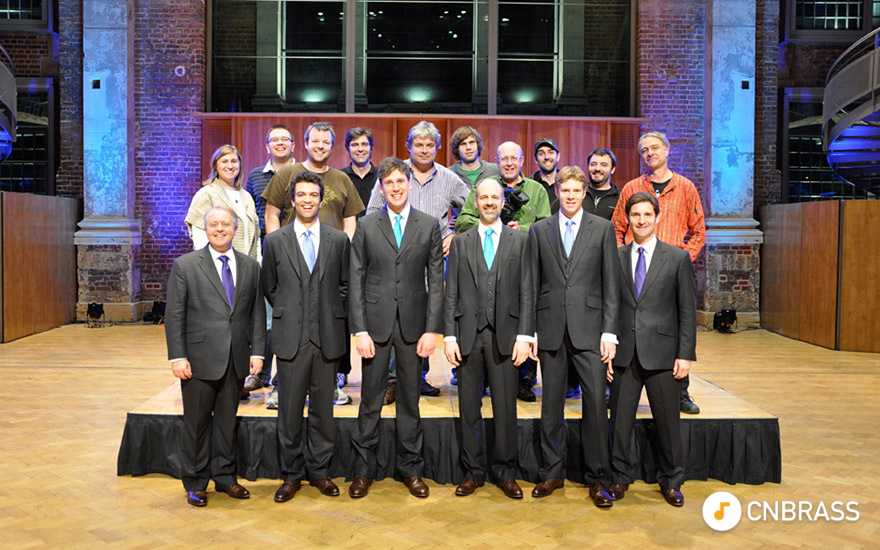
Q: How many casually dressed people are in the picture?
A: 10